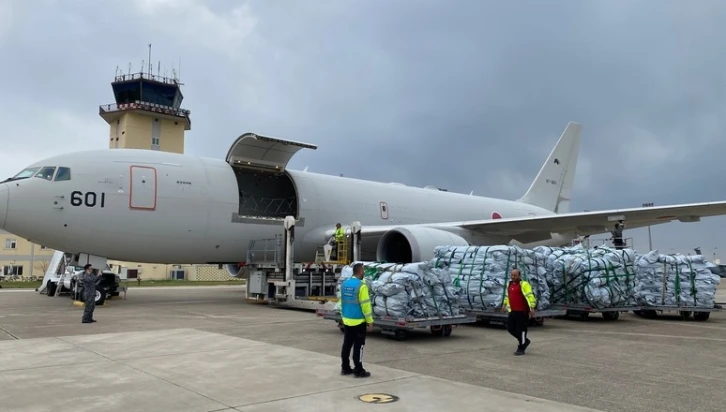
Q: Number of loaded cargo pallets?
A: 4